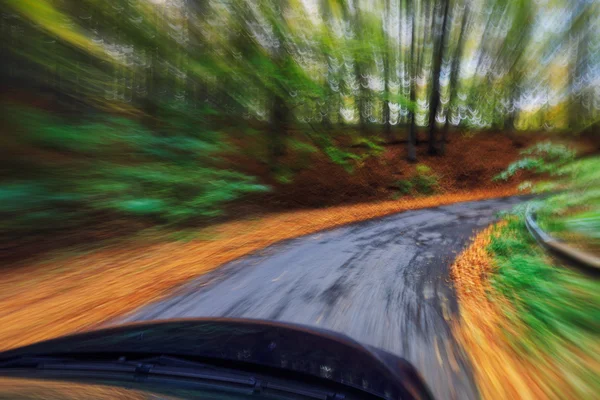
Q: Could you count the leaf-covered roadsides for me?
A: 2